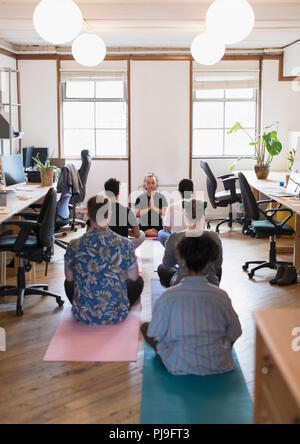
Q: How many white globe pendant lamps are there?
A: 4